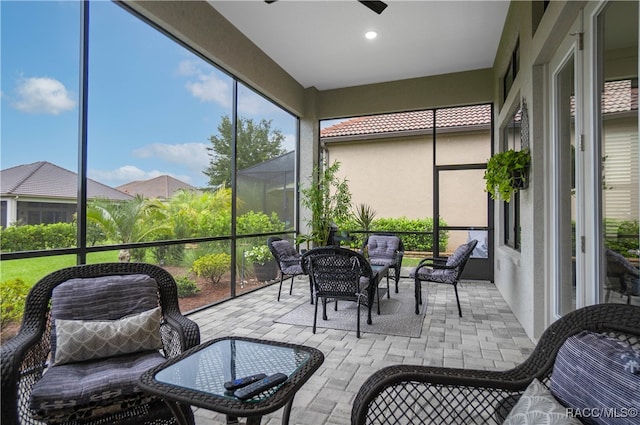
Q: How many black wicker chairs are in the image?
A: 6